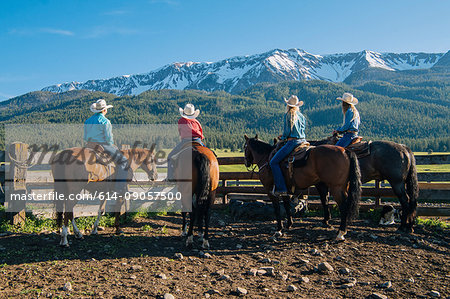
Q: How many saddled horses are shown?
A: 4